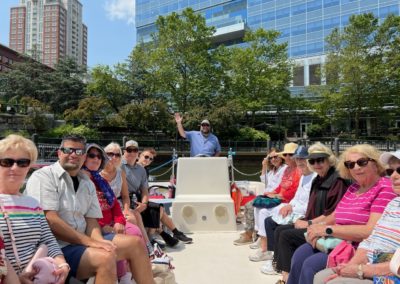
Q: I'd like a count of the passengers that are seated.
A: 12